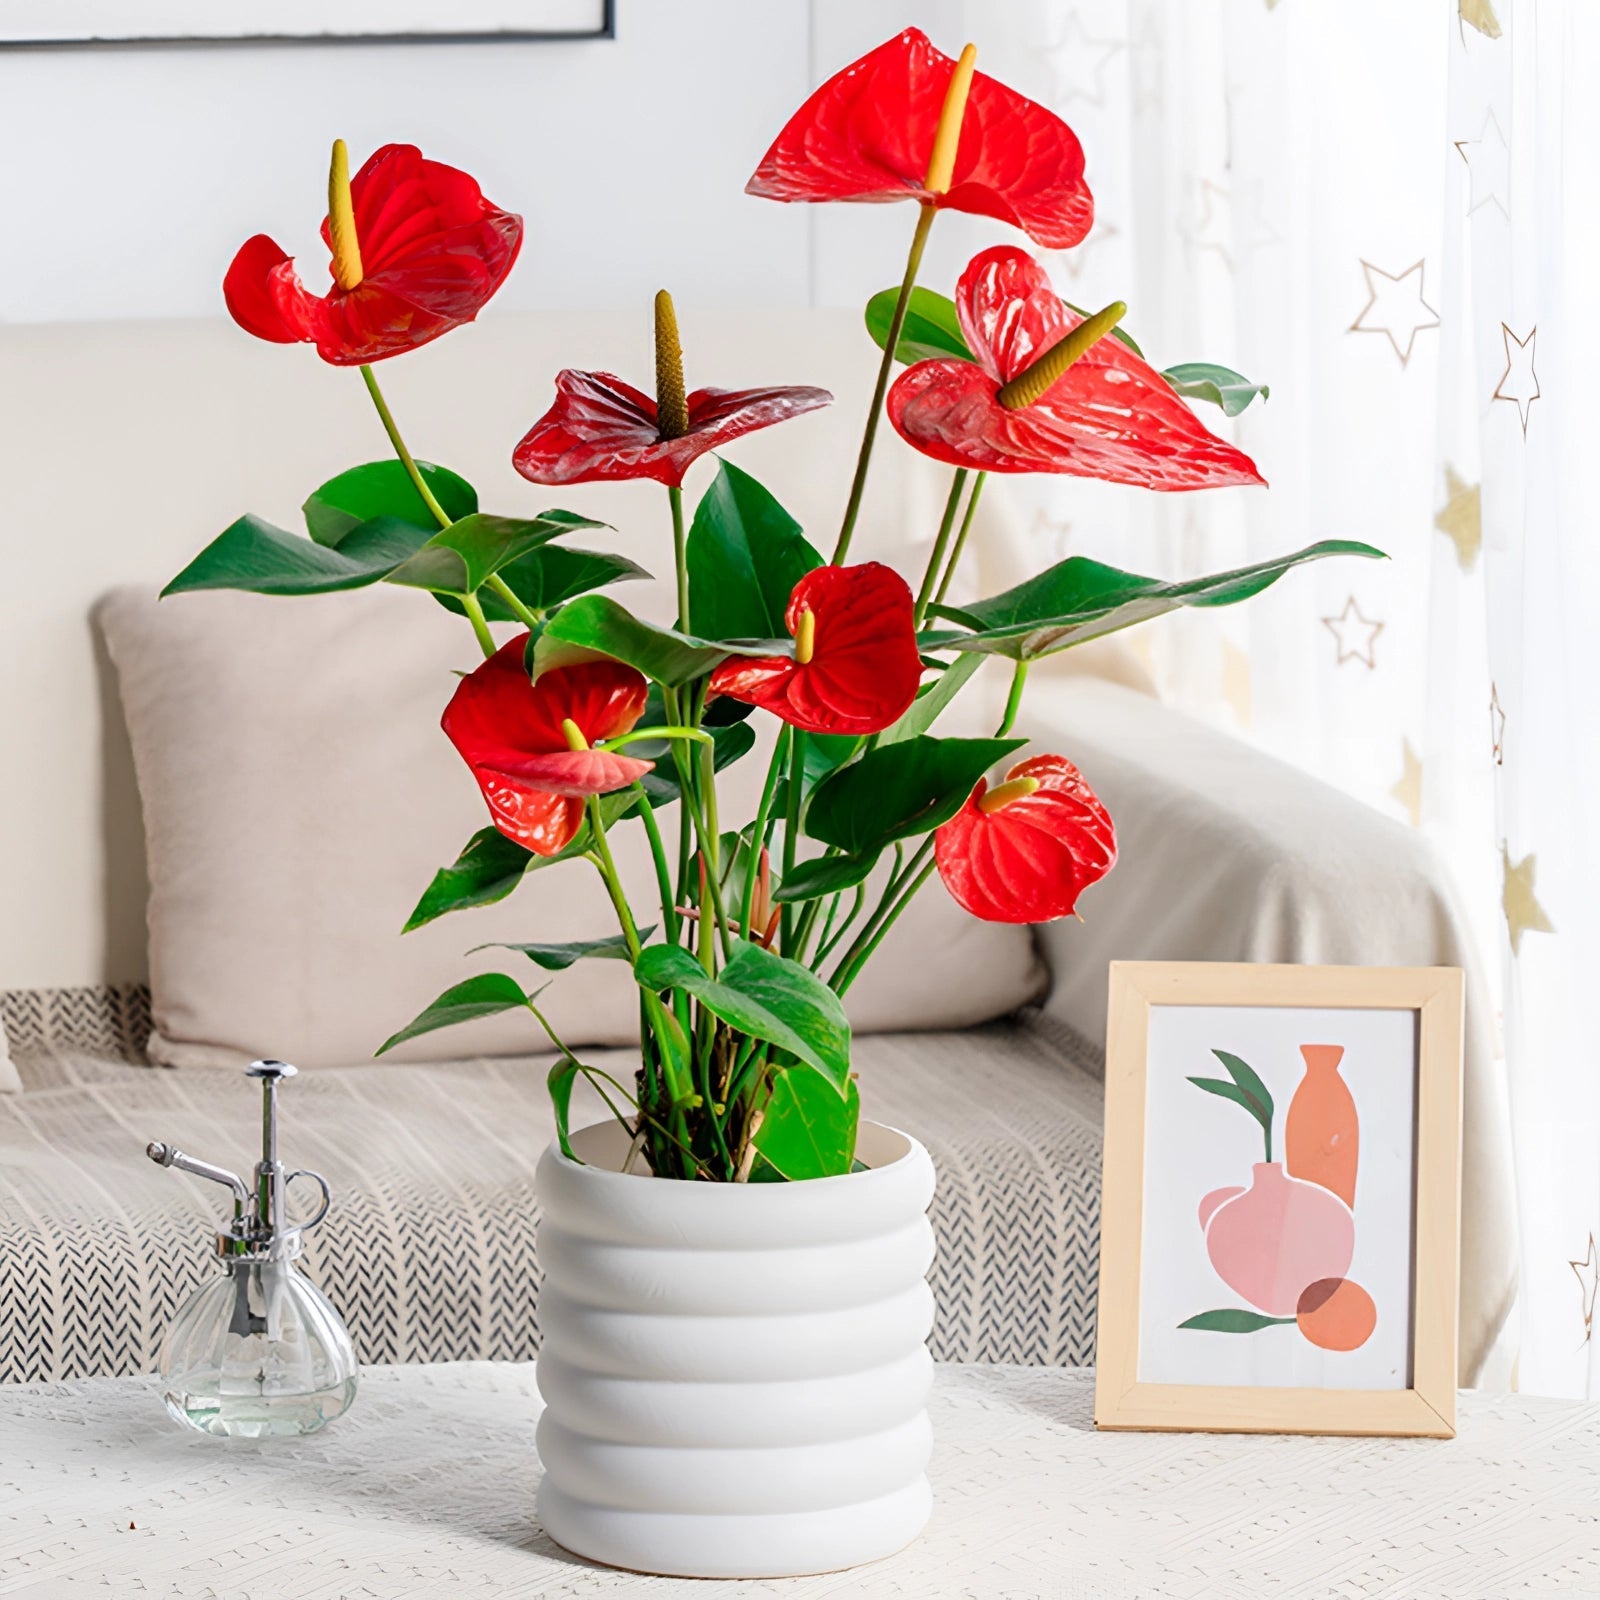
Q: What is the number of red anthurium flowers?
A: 7